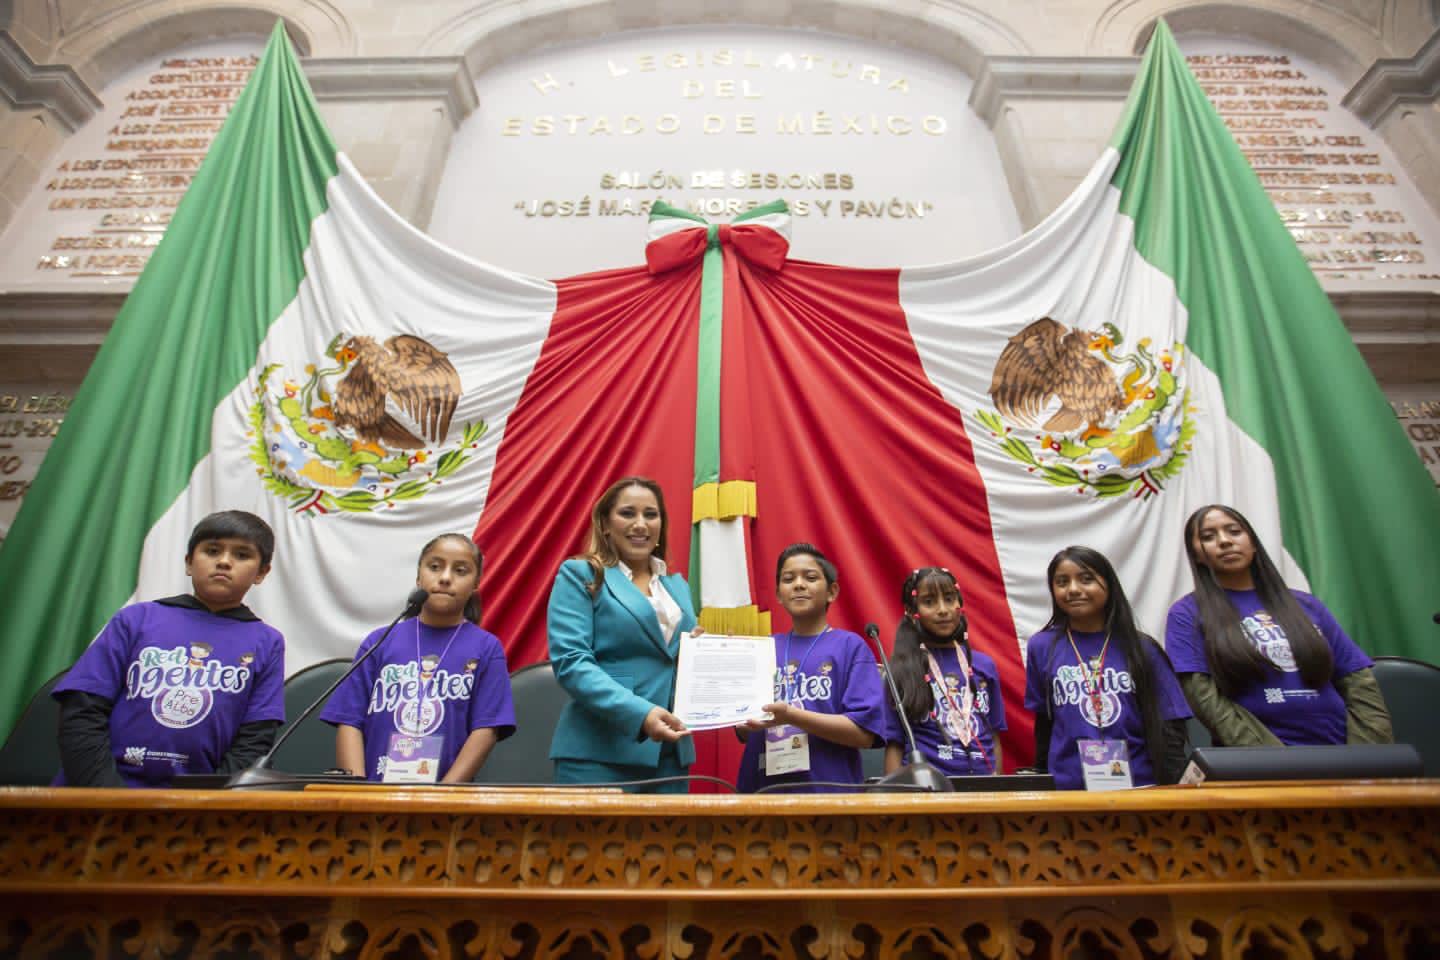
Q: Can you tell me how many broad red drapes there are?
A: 2